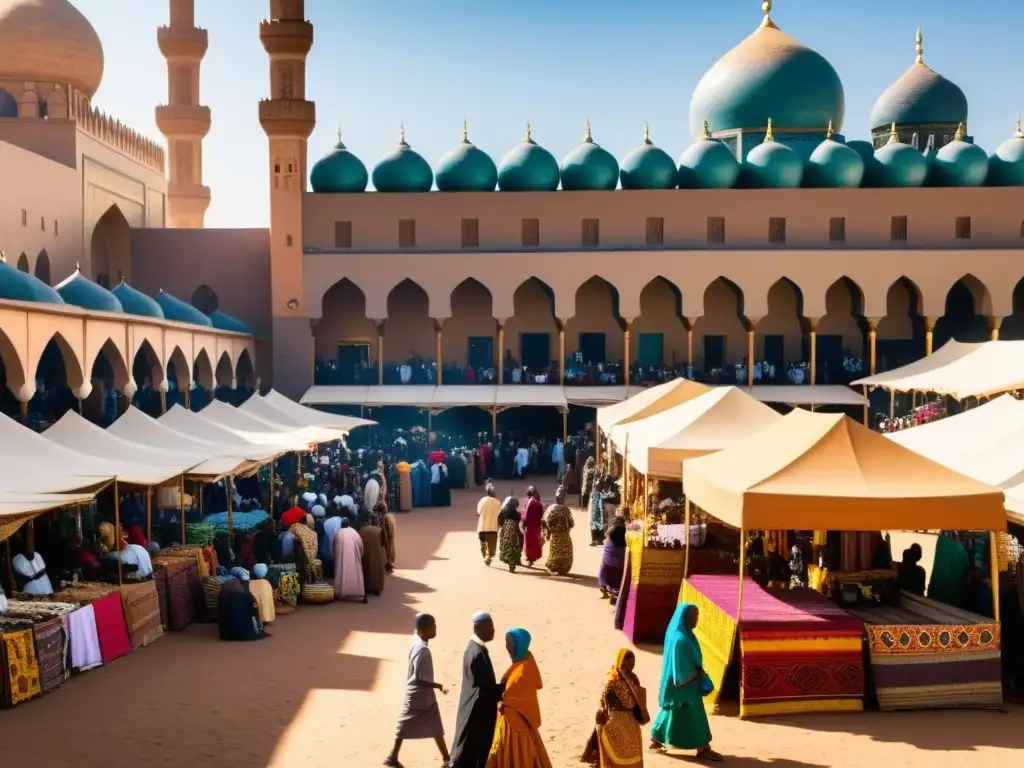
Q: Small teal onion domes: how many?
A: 12